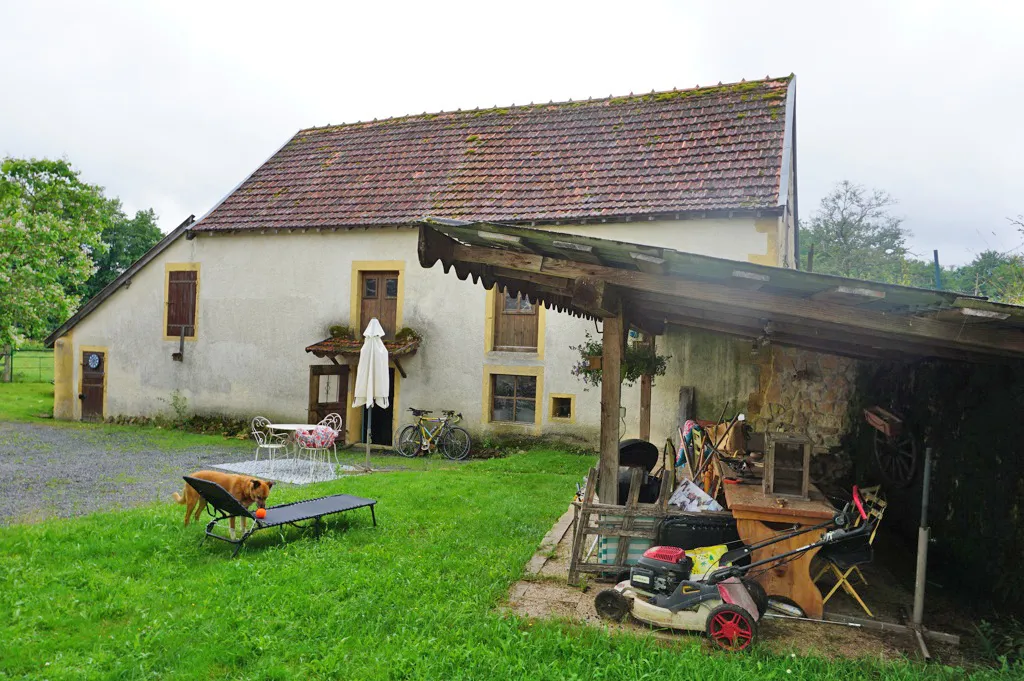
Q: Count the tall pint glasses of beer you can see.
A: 0